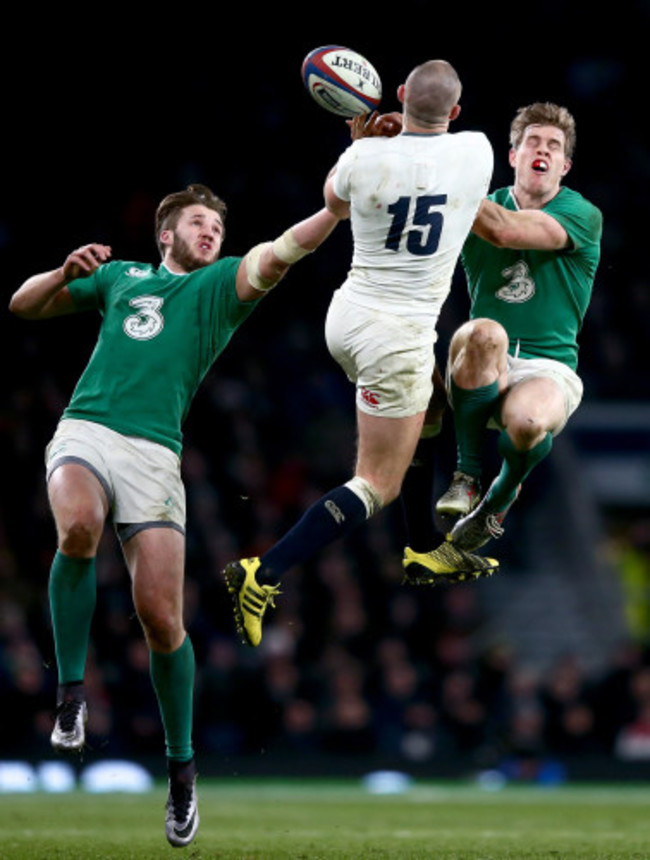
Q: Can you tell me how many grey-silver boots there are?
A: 4